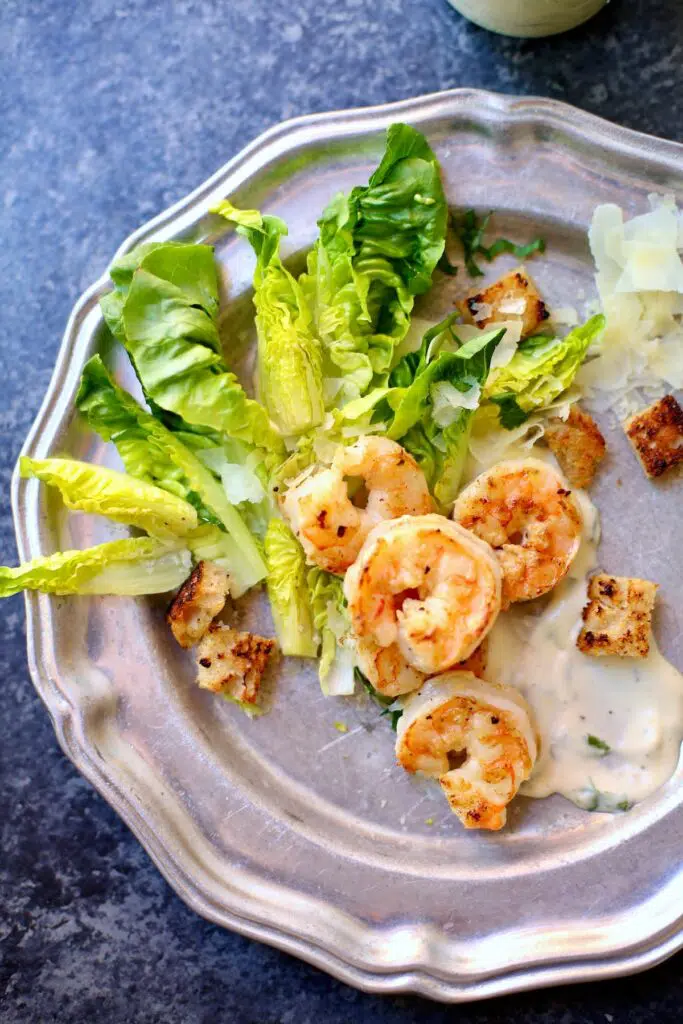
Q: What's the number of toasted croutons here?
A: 6